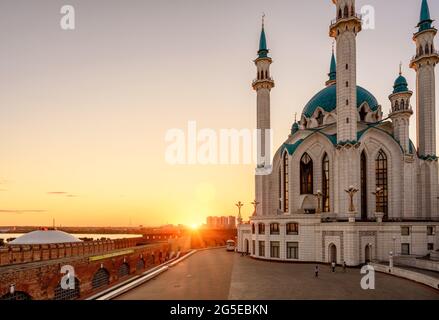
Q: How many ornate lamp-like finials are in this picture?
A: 5